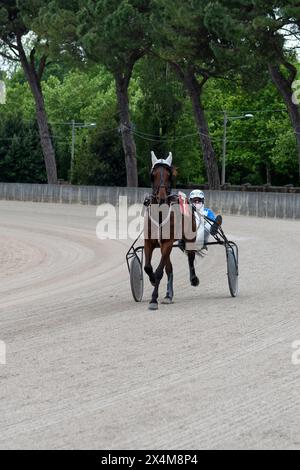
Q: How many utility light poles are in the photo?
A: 2